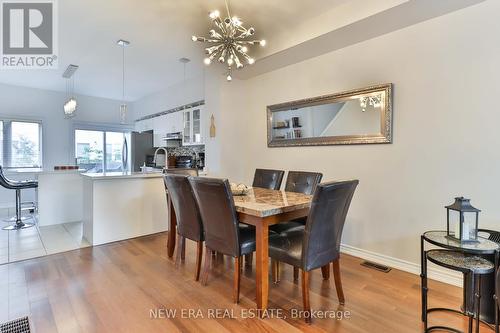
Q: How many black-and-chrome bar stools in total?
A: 2